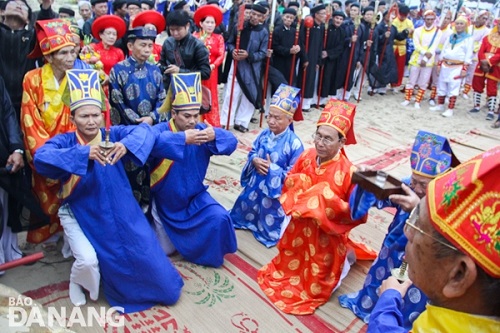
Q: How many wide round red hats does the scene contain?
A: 3